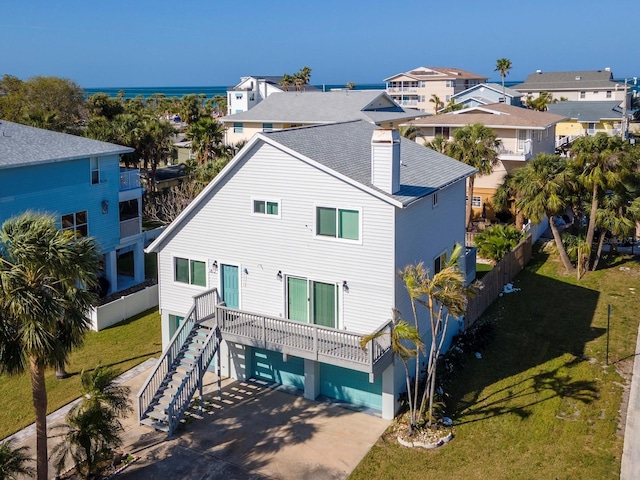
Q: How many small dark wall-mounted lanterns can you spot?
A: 3